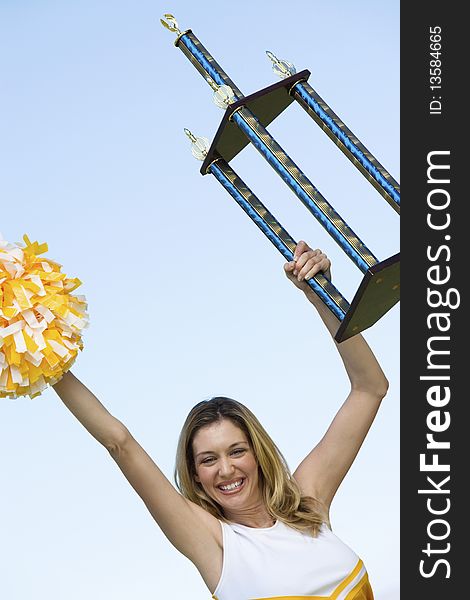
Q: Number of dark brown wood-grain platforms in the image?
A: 2